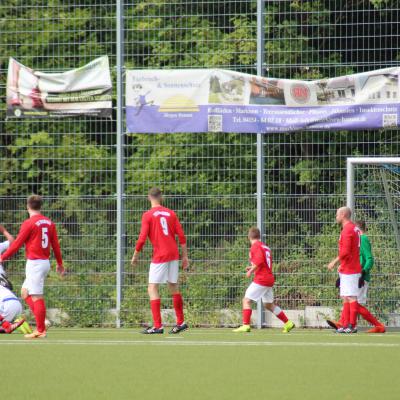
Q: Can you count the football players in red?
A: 4